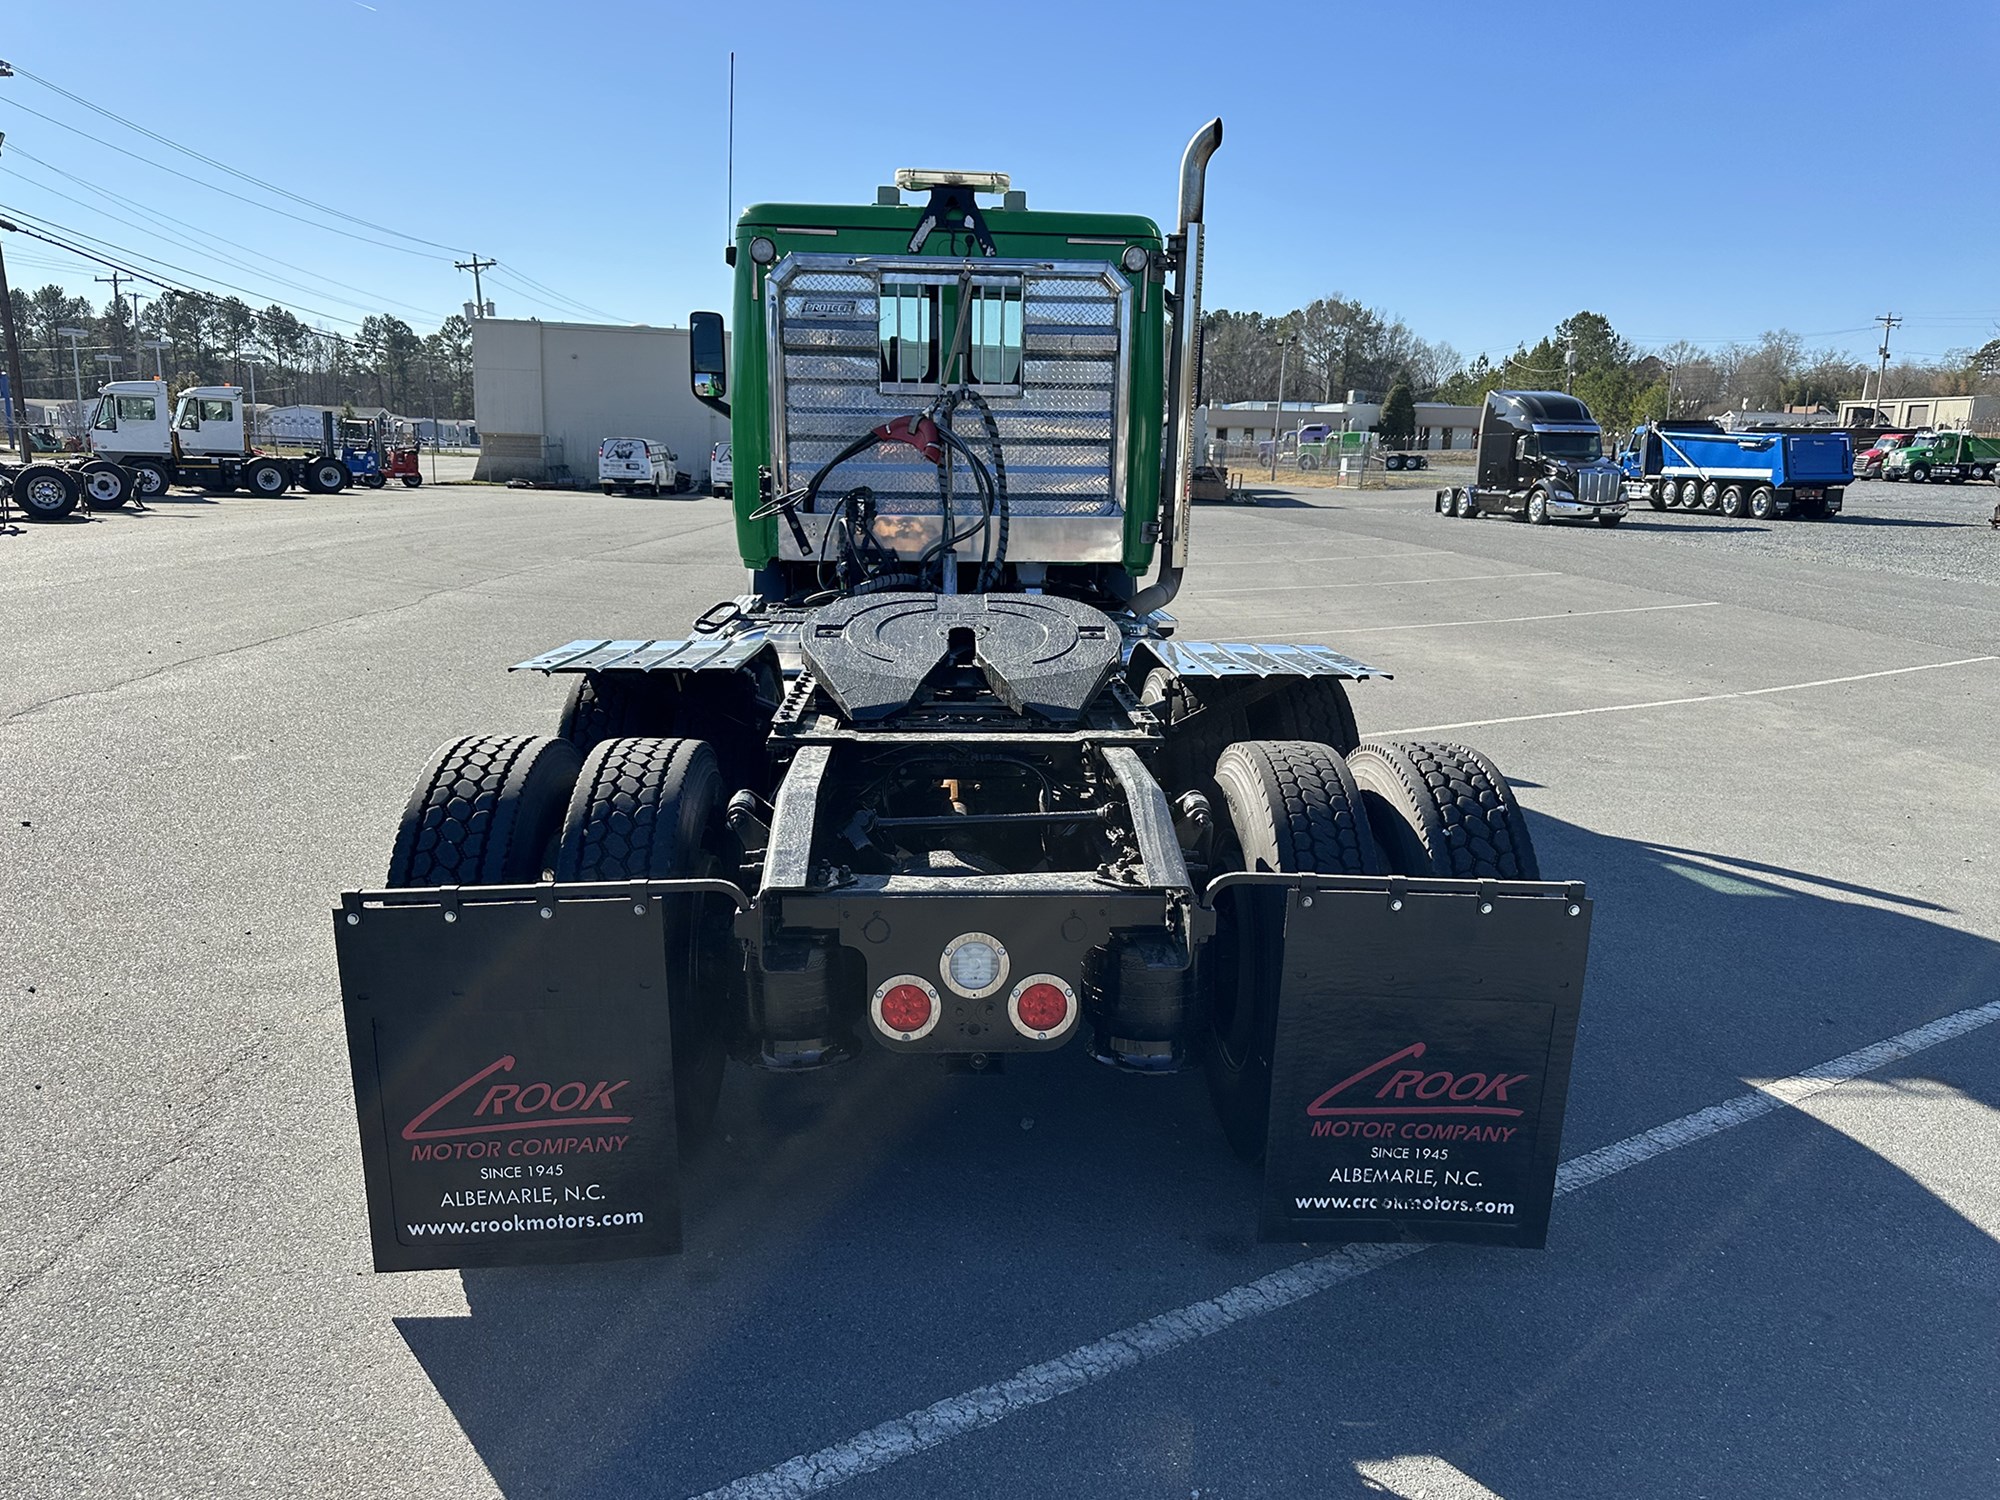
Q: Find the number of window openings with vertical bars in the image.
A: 2